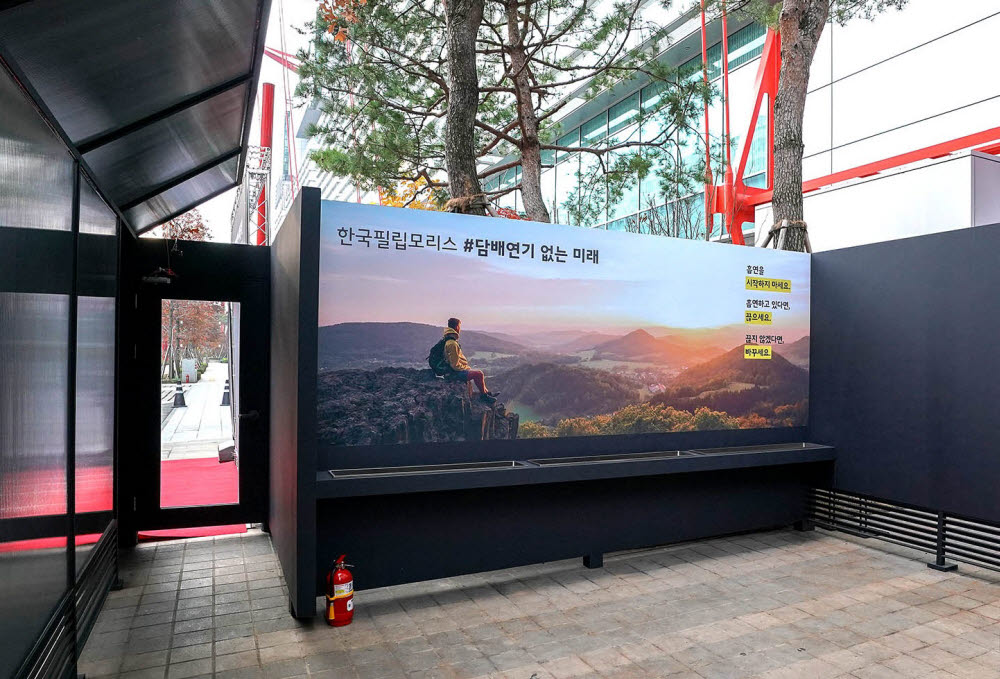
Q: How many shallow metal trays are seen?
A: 3